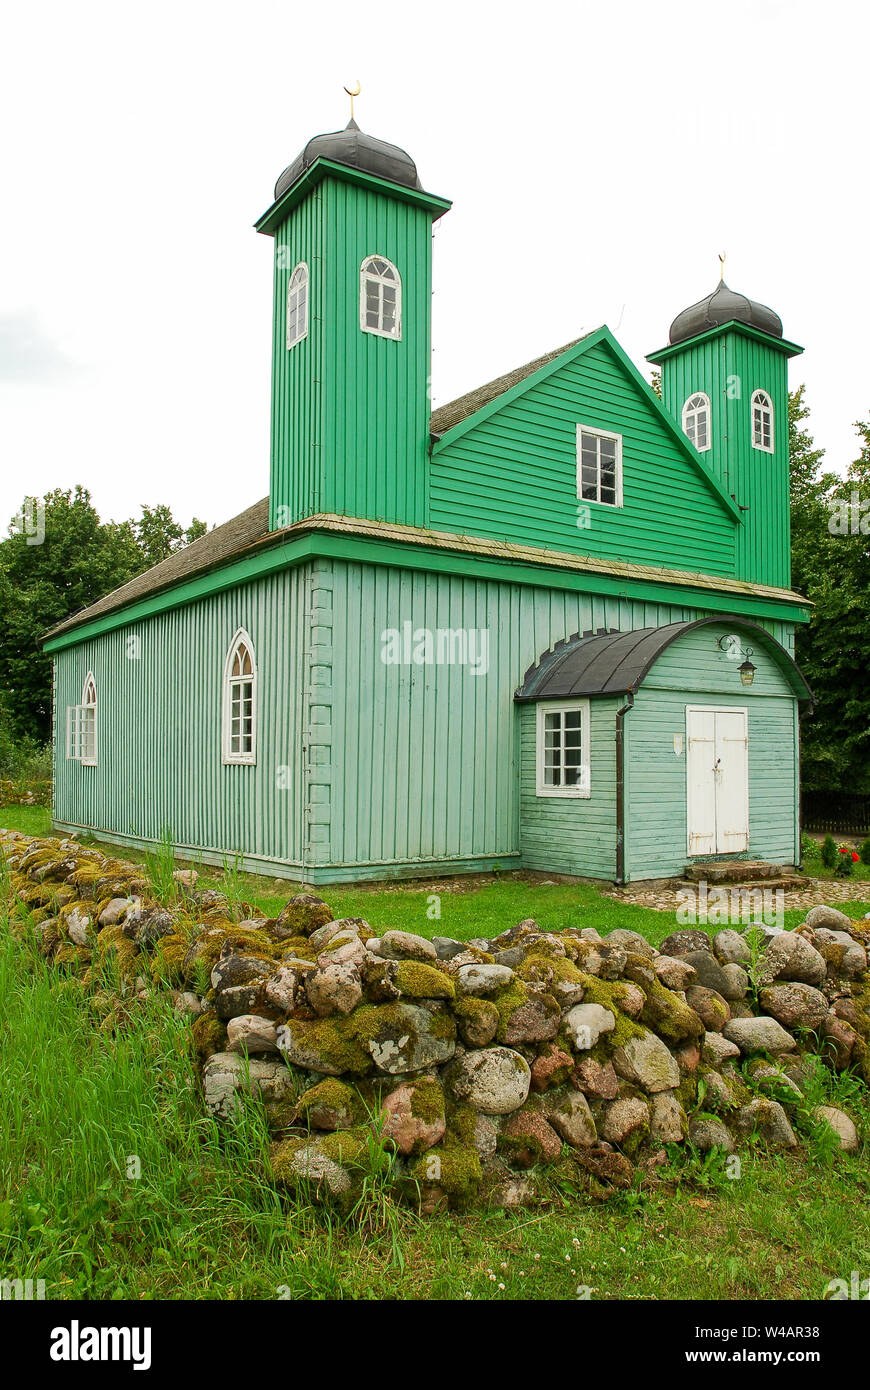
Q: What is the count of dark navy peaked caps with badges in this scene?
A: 0